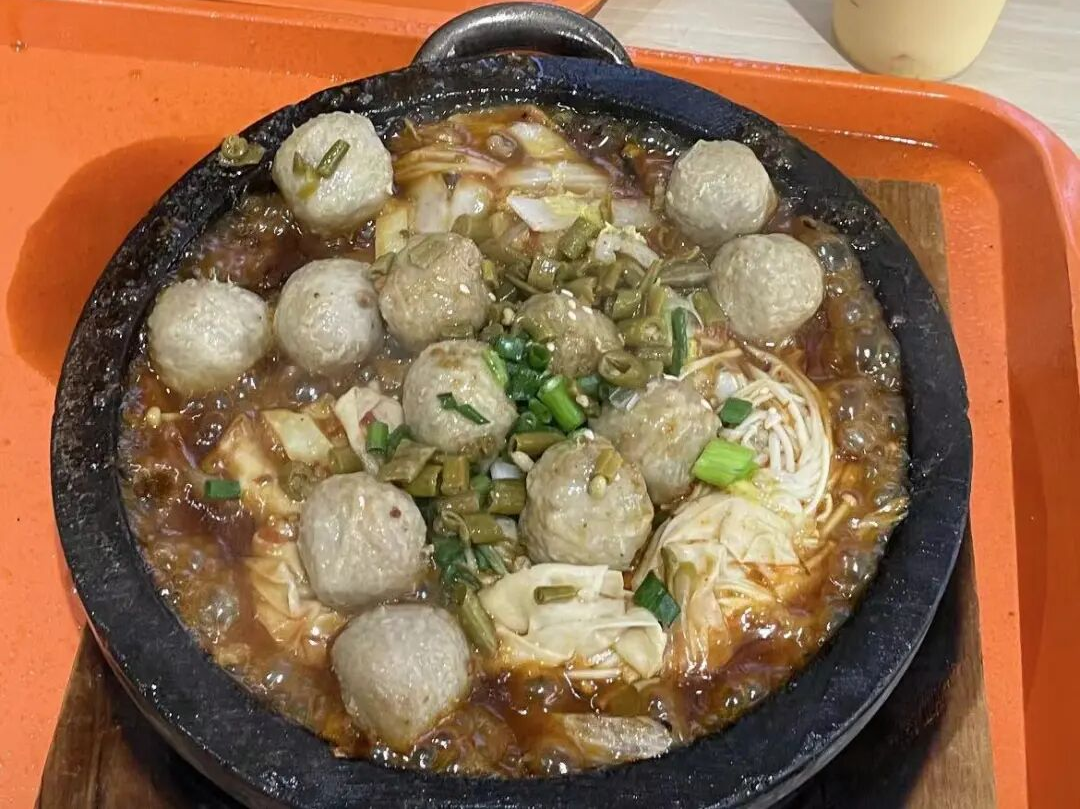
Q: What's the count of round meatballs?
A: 12